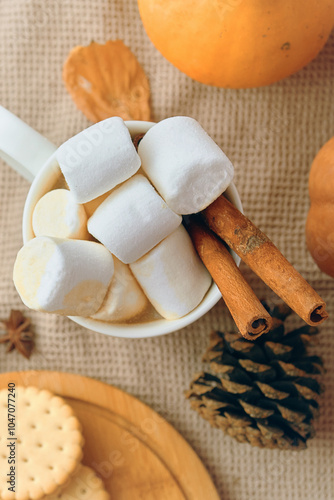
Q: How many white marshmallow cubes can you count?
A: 7